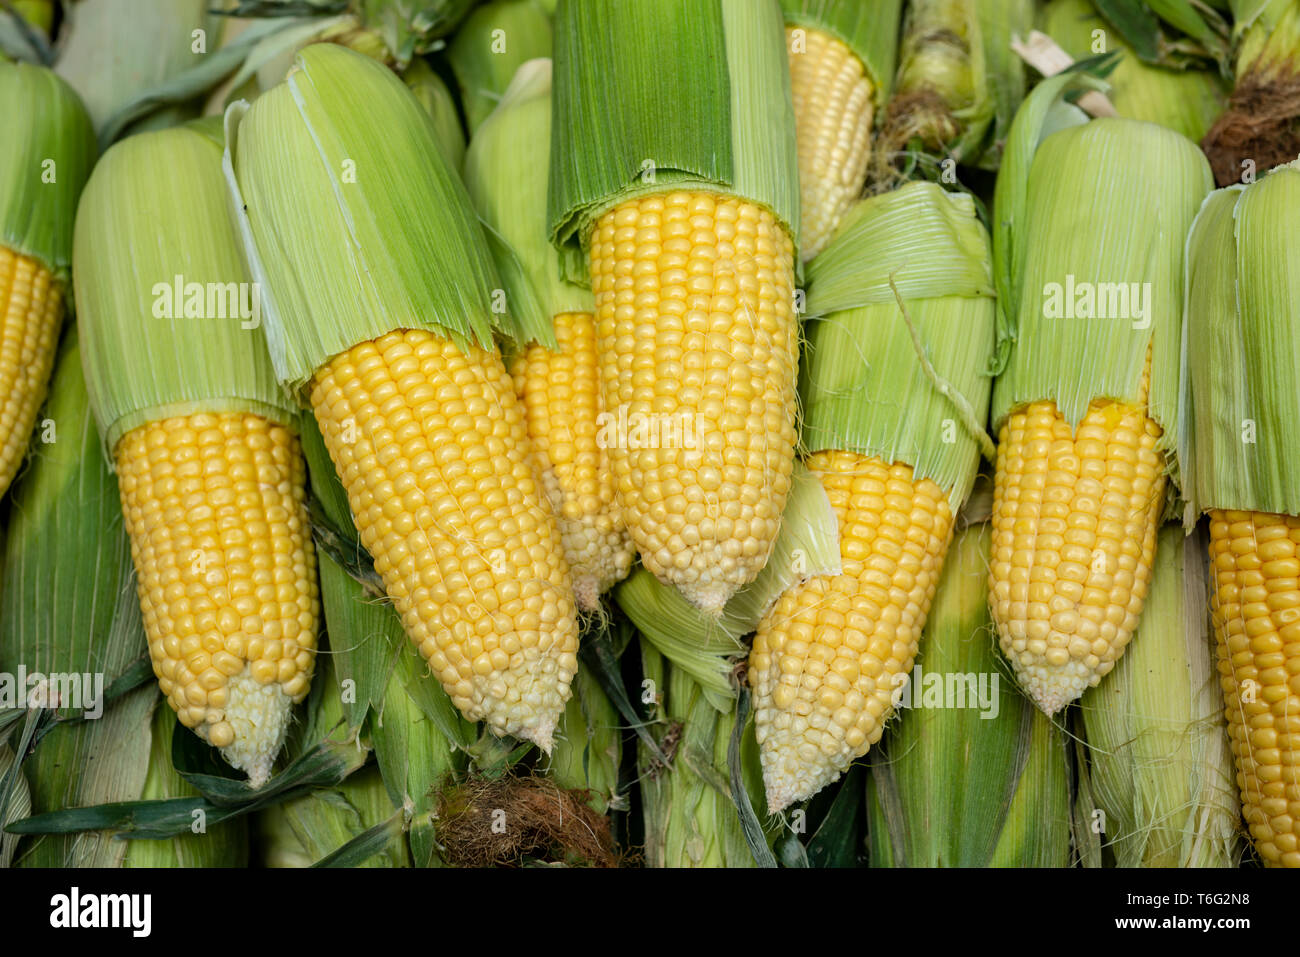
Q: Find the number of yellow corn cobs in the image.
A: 9